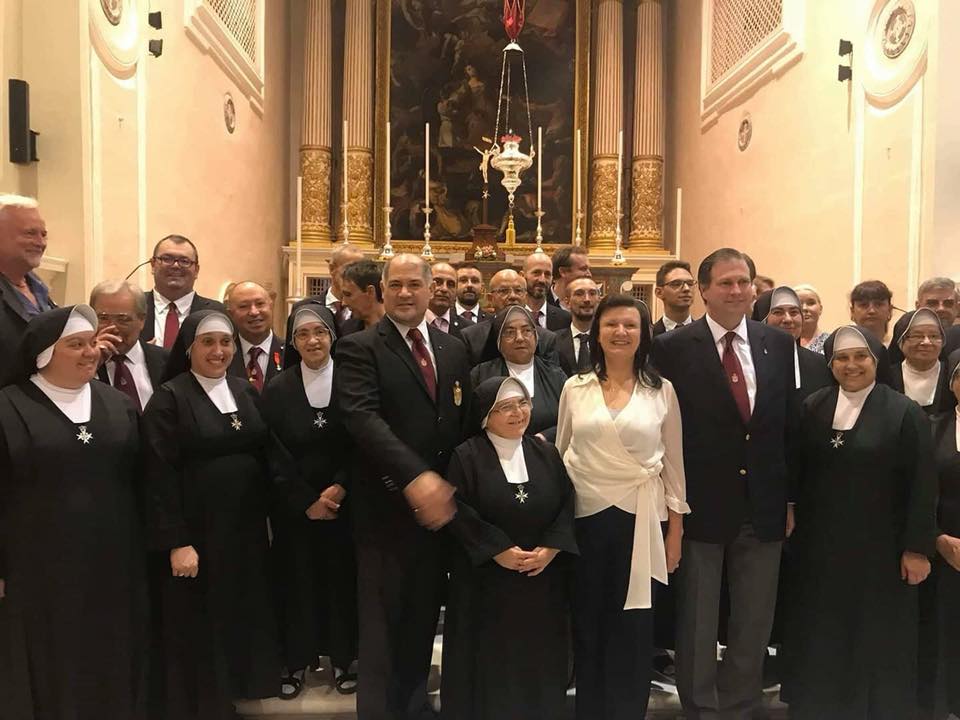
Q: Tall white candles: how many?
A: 8